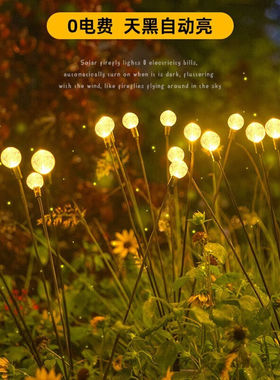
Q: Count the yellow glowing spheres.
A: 13